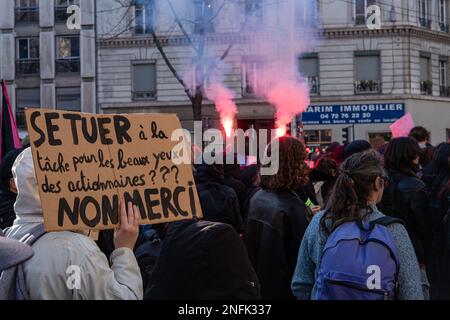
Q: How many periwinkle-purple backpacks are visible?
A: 1